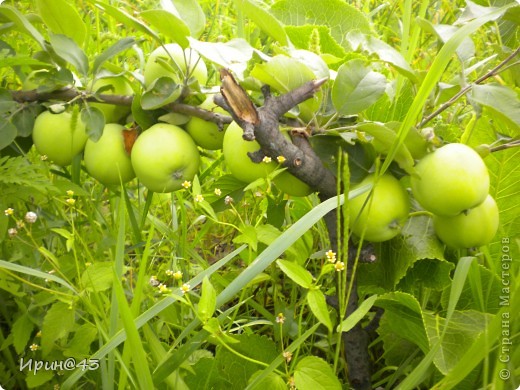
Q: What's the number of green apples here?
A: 11